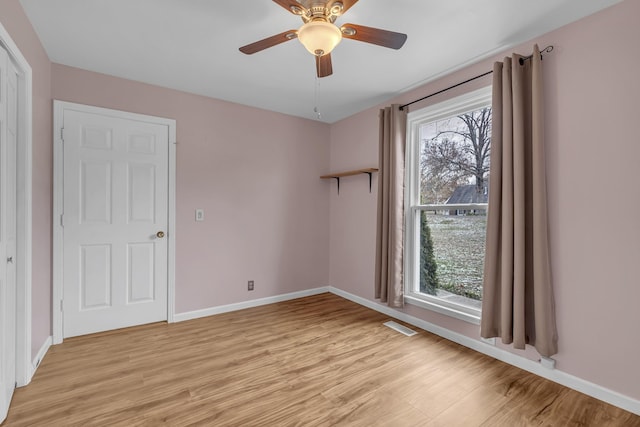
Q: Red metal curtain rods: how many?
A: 0